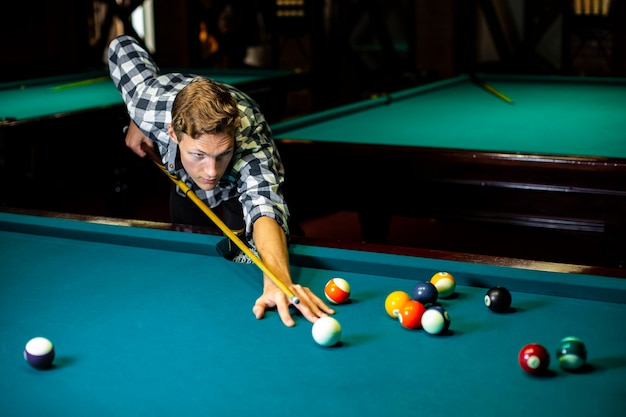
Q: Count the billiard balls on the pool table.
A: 11